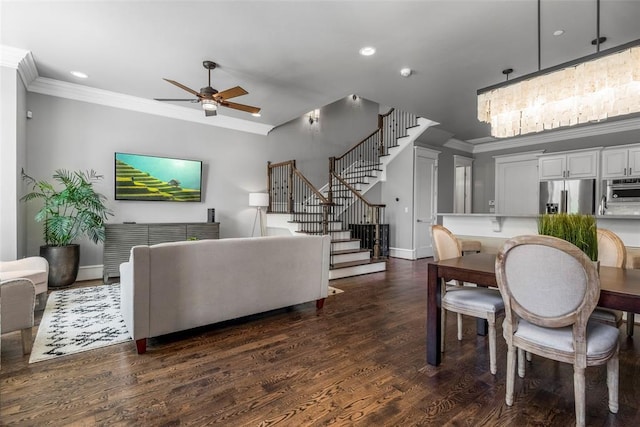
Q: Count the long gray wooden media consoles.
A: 1